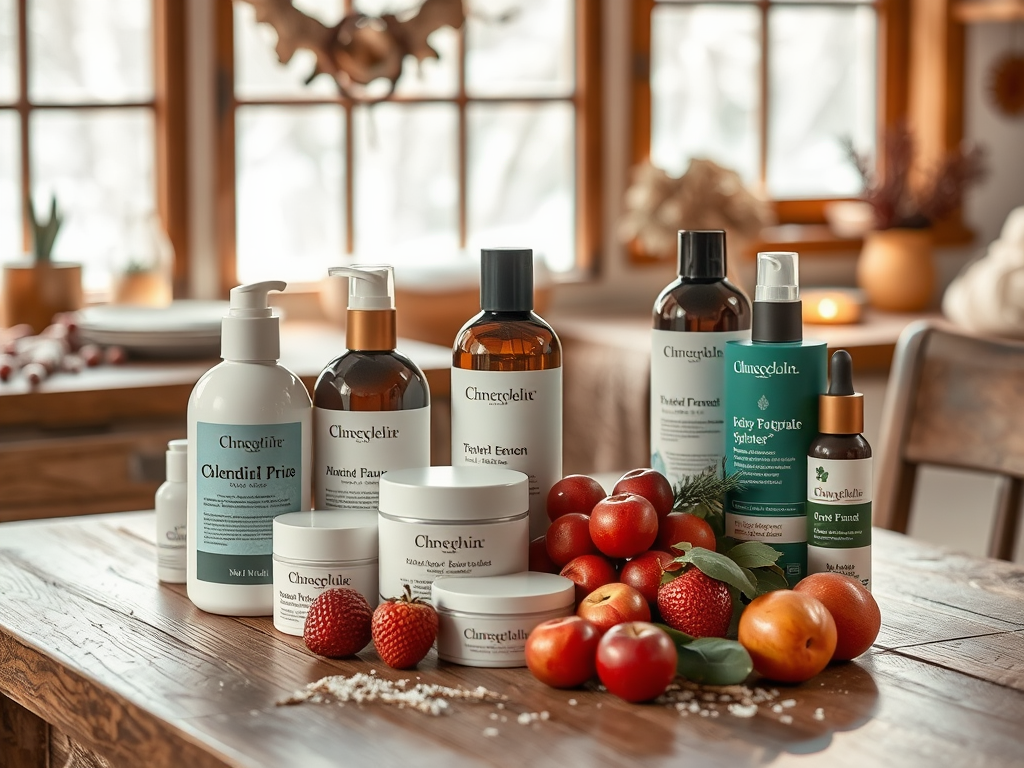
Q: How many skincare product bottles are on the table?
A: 7